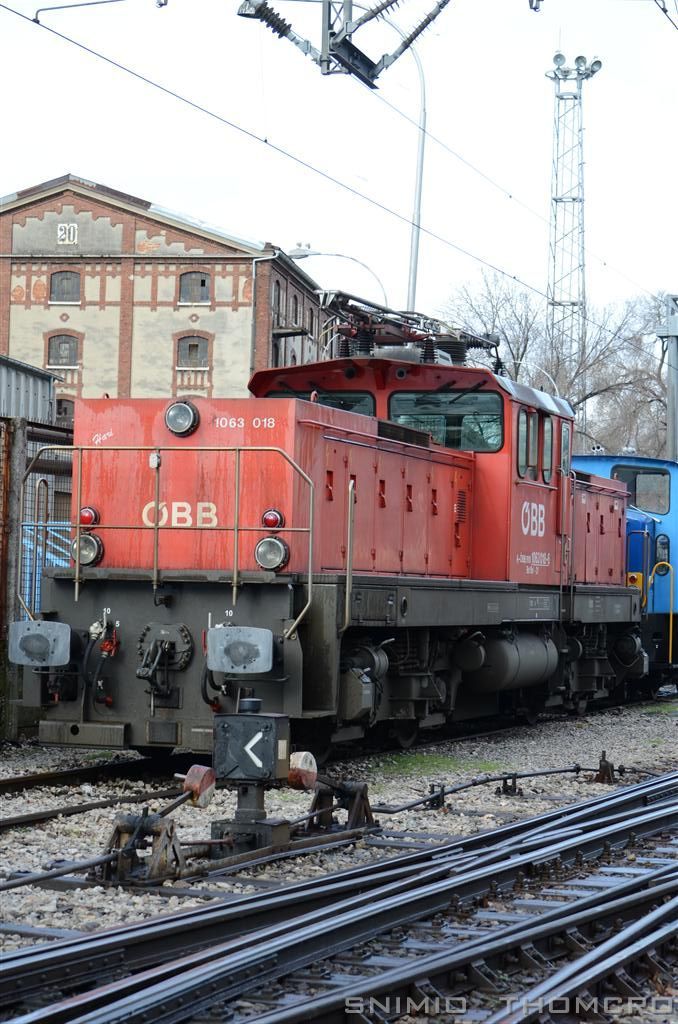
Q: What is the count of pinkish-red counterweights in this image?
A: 2